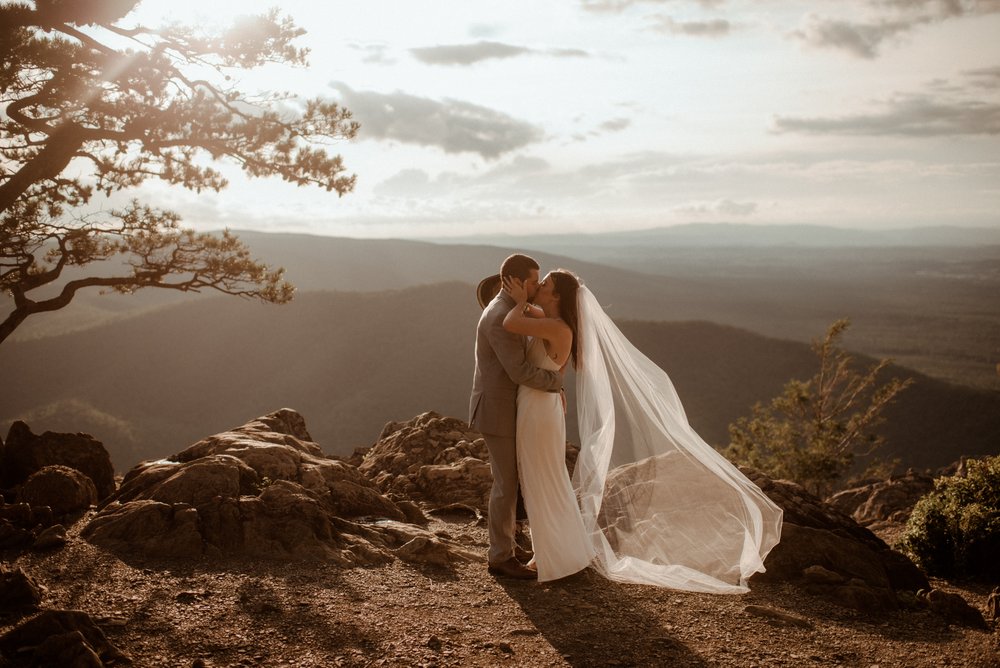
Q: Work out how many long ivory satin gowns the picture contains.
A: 1